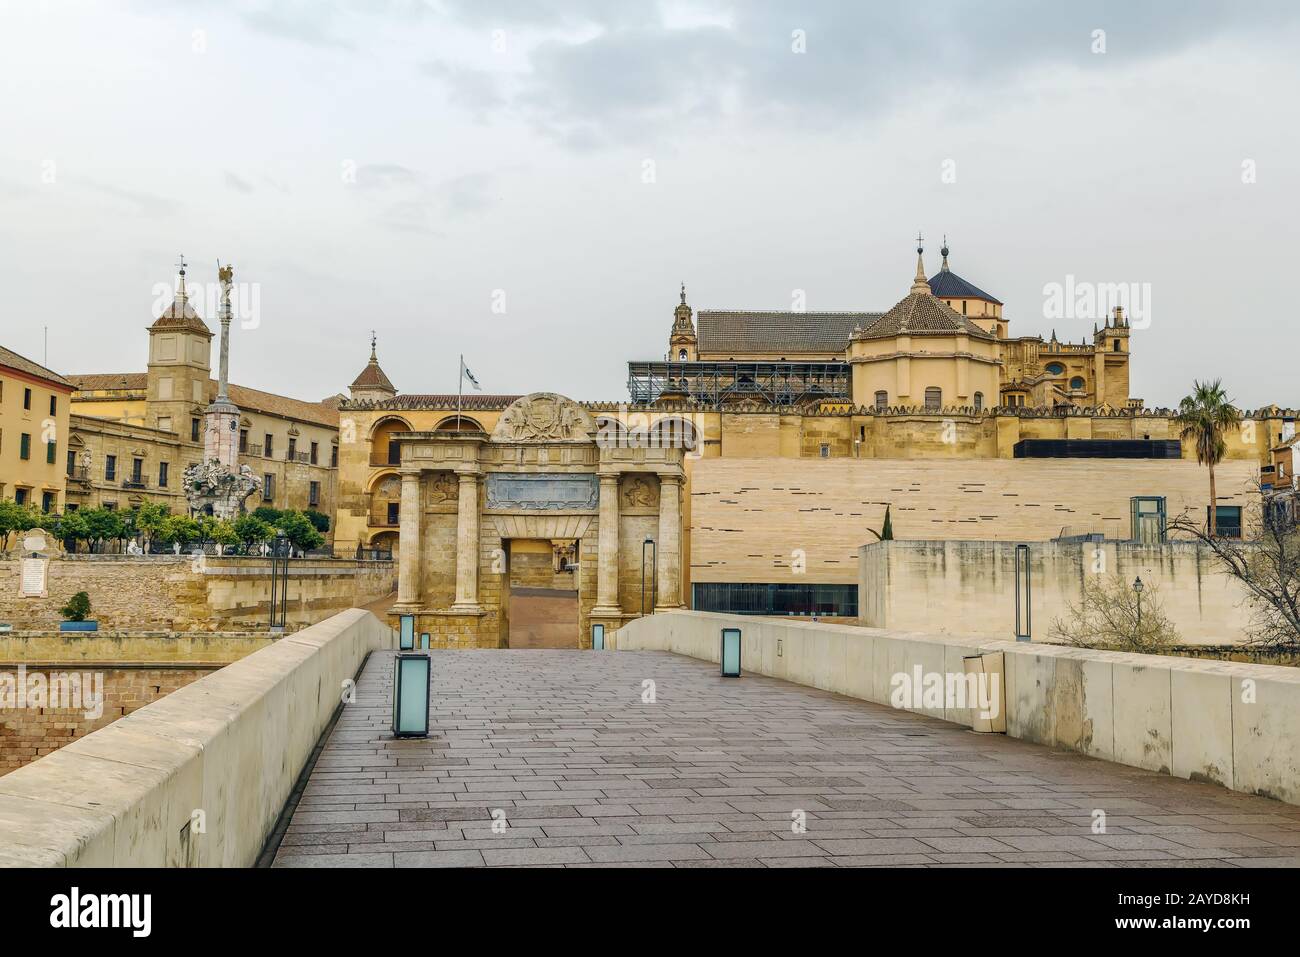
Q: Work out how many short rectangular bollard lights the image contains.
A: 5